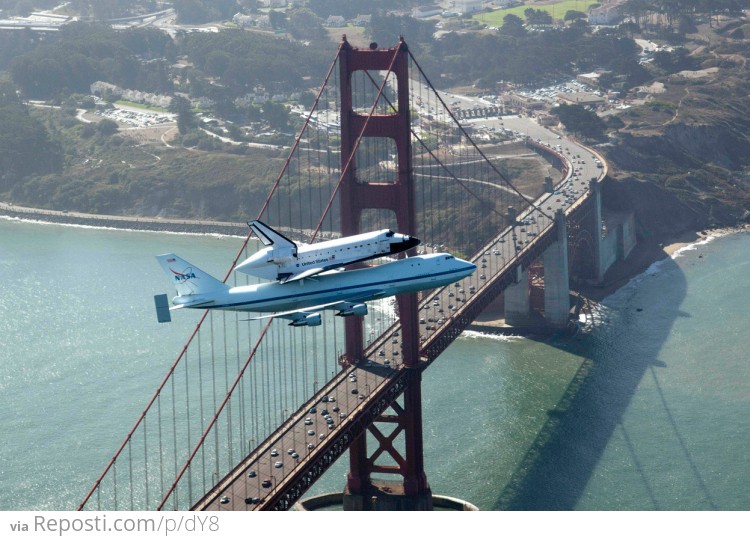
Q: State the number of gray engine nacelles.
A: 2